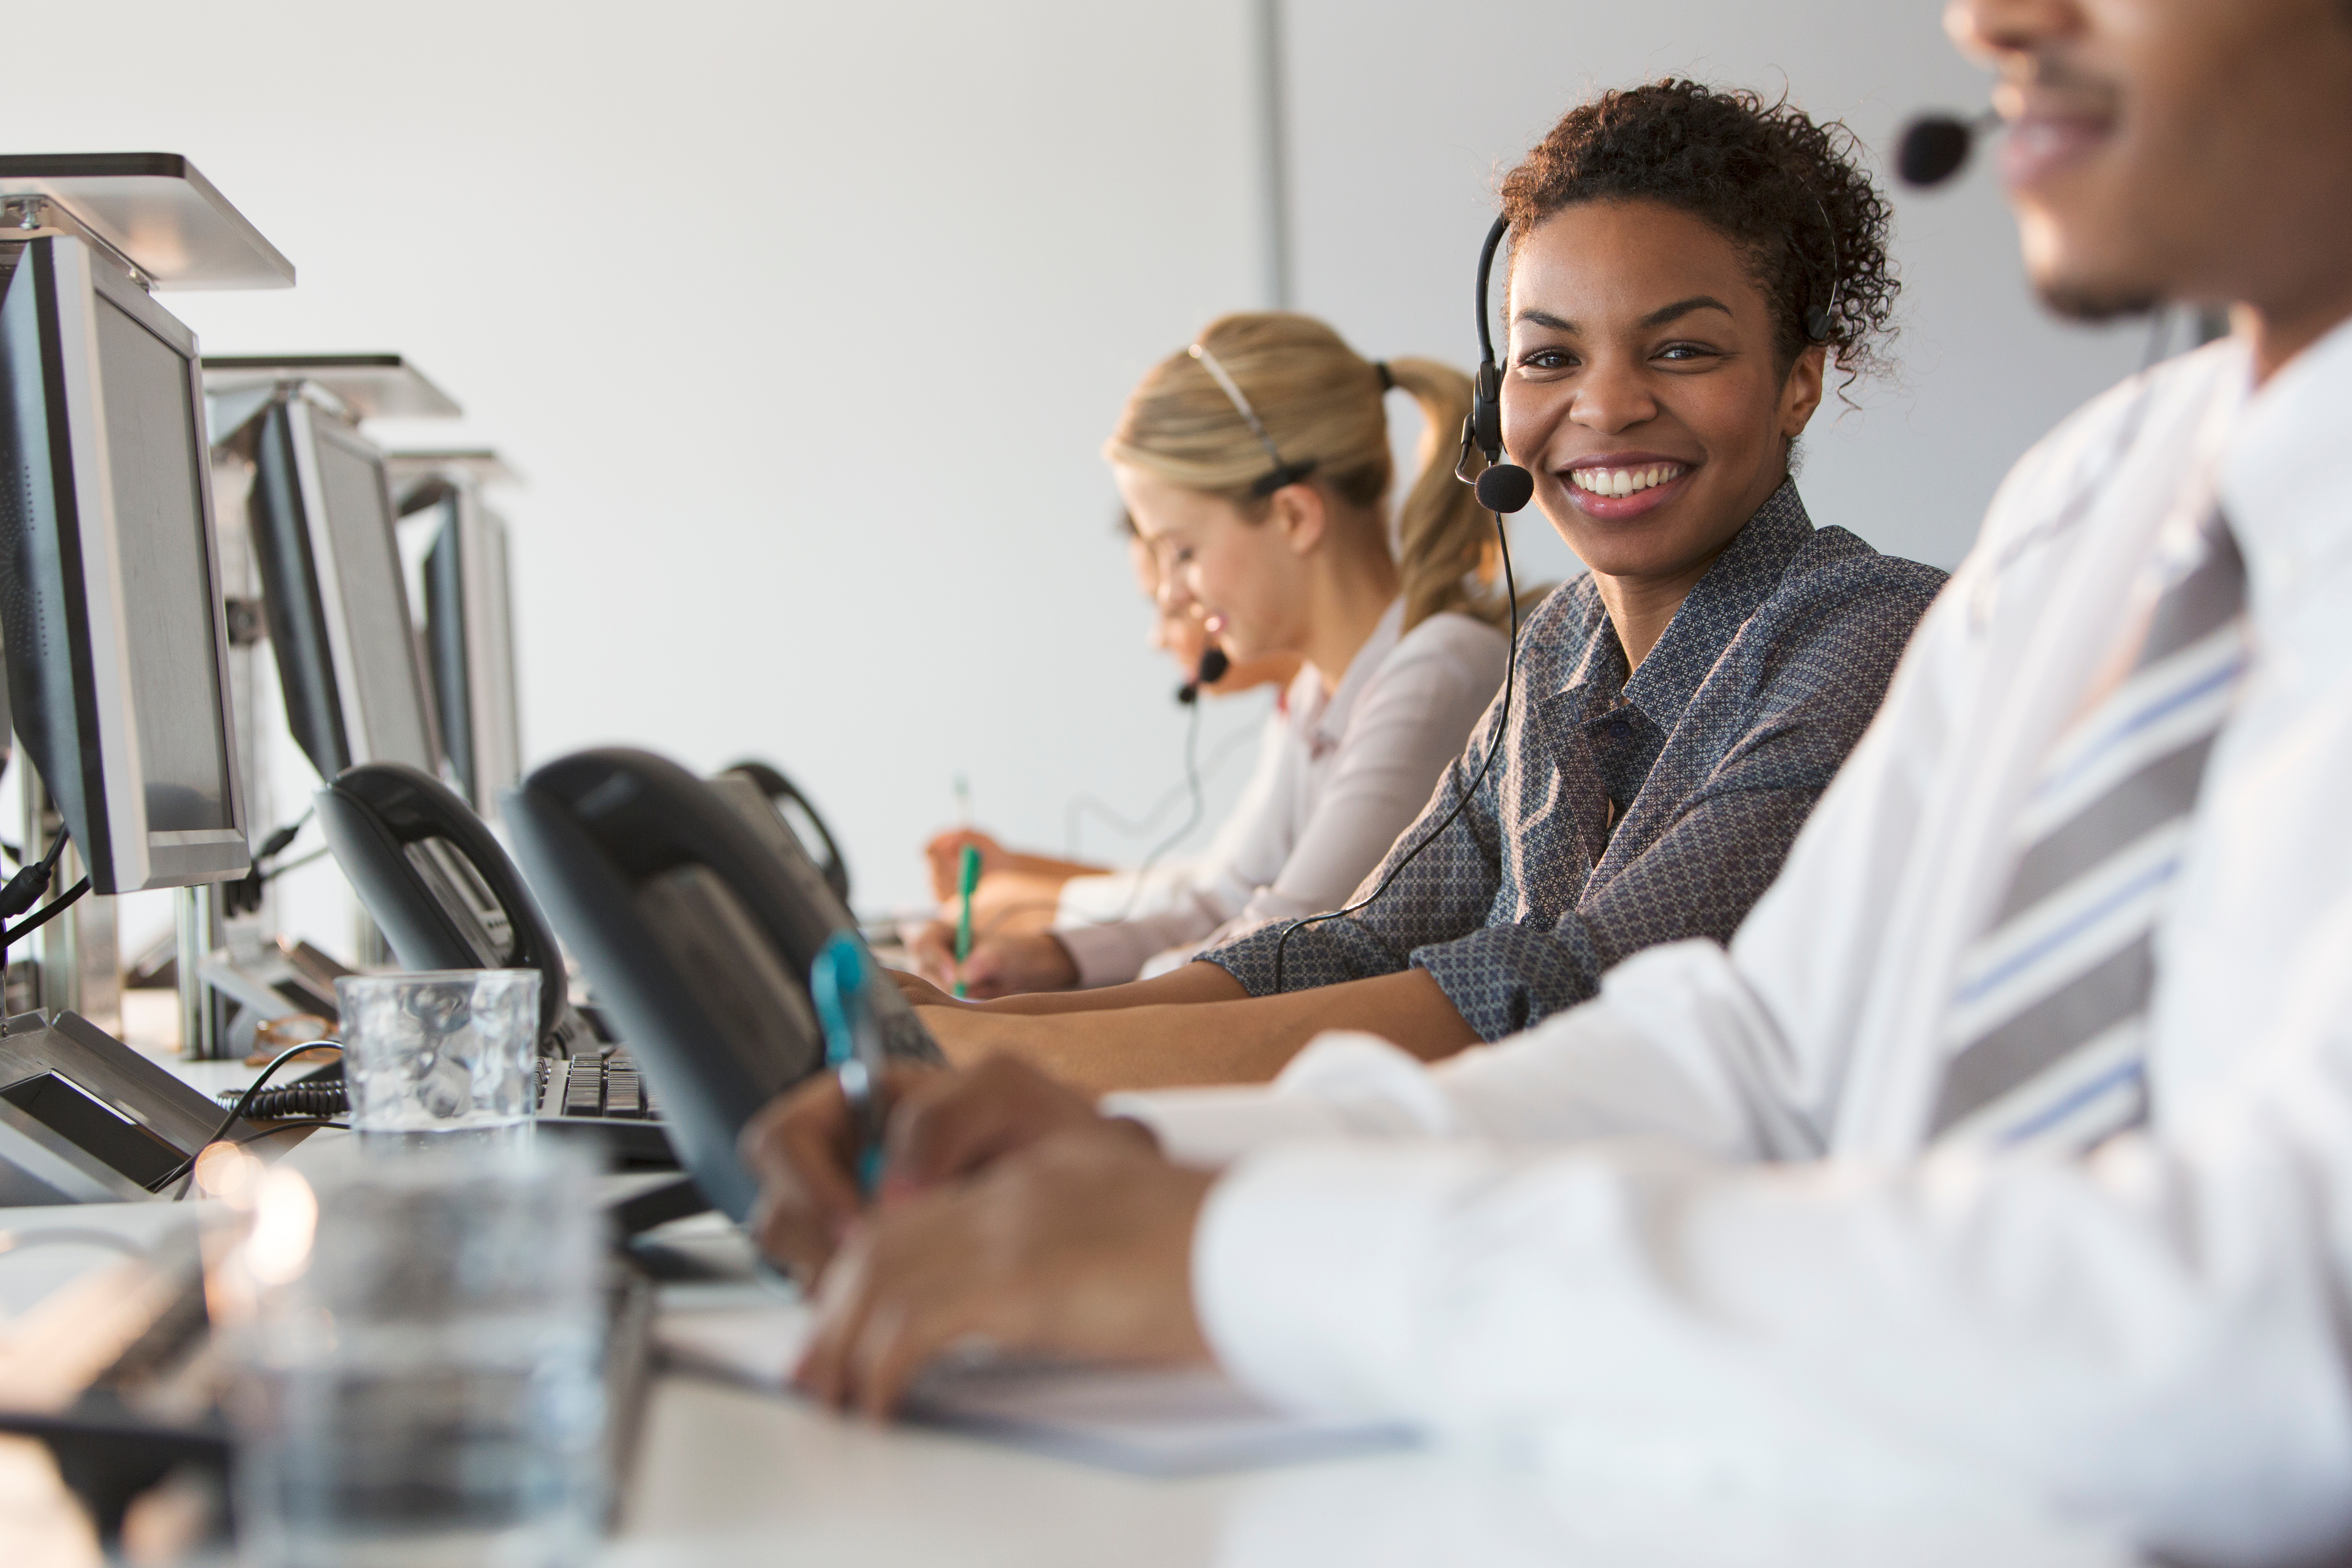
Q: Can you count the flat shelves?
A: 3